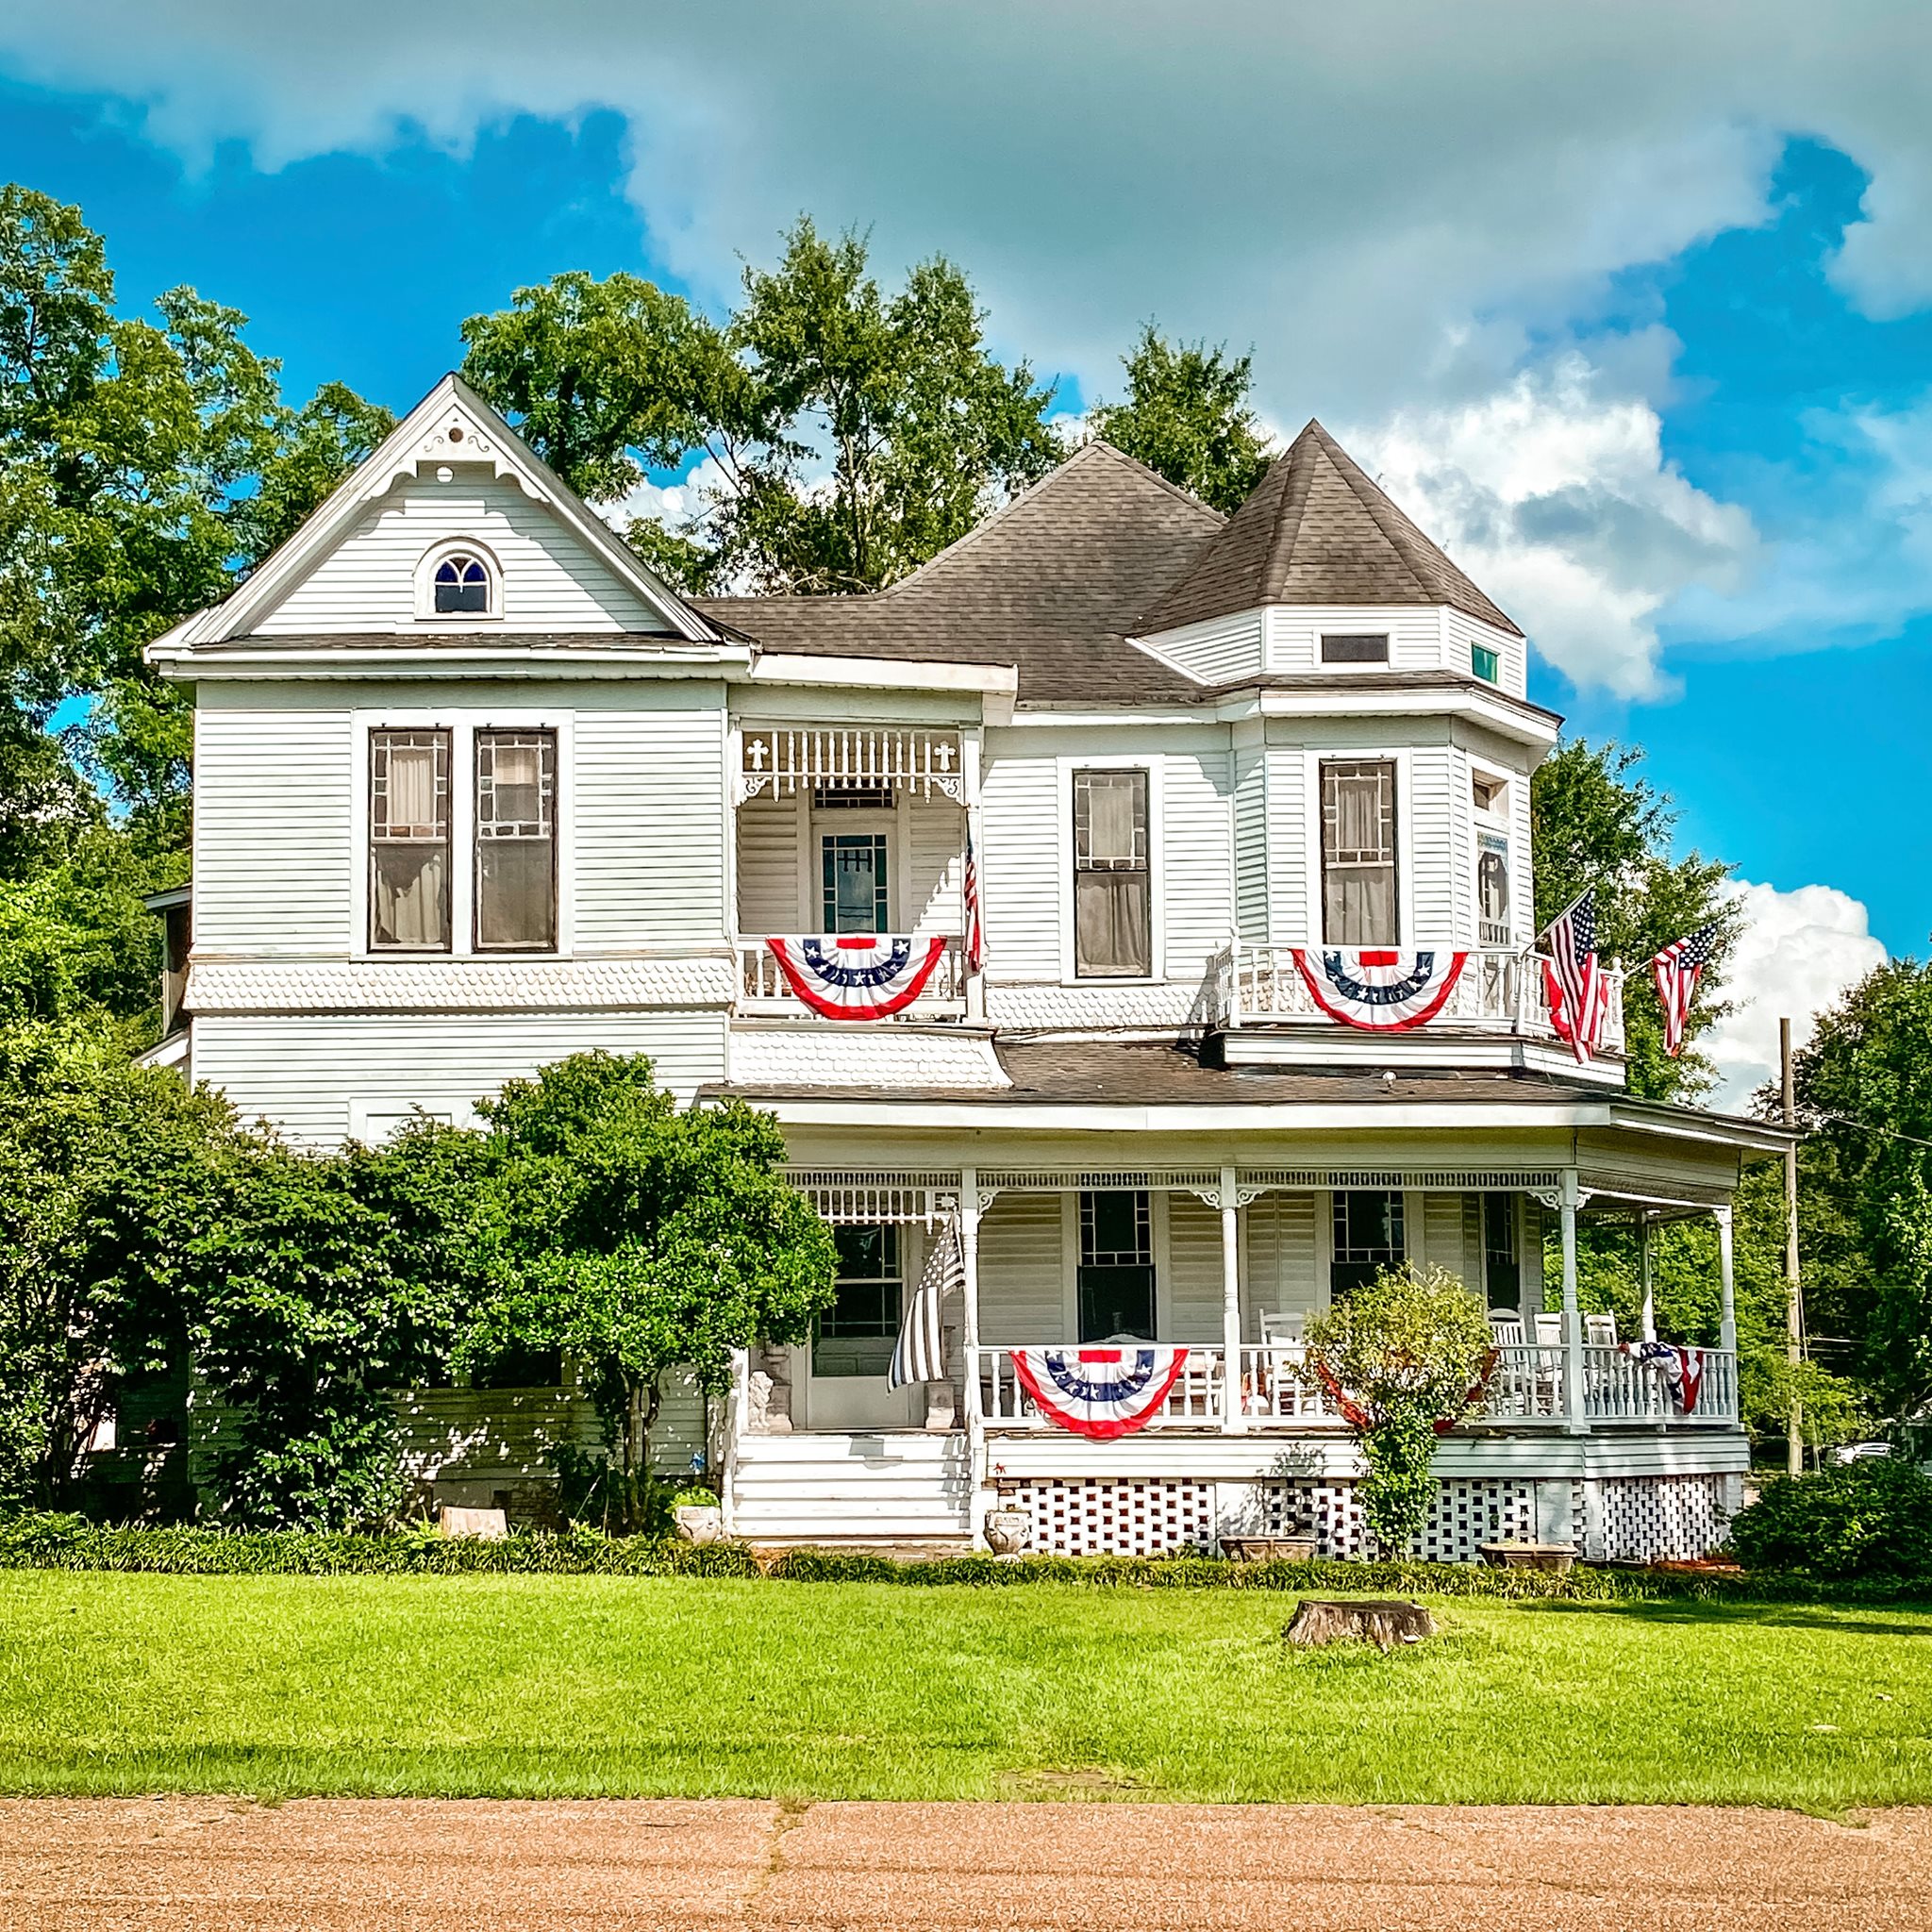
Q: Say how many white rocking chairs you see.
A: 4